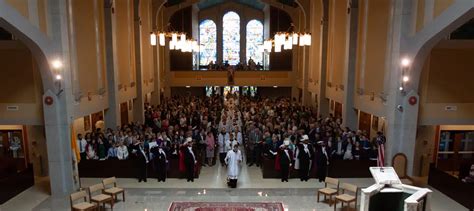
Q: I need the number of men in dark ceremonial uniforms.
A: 6